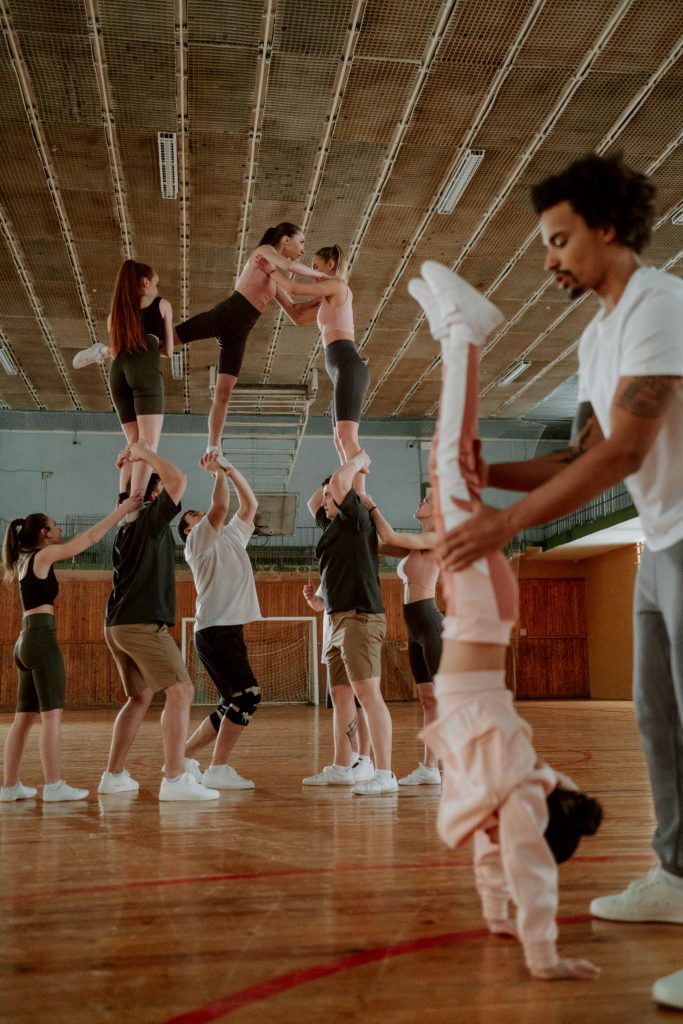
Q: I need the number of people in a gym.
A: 11